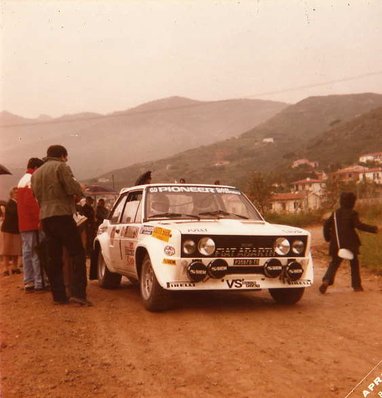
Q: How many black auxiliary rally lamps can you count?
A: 4